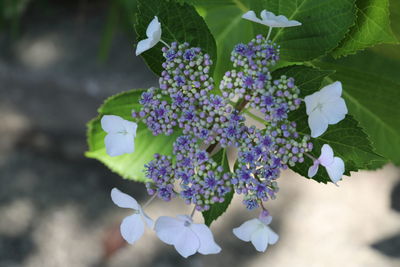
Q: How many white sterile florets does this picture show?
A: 8